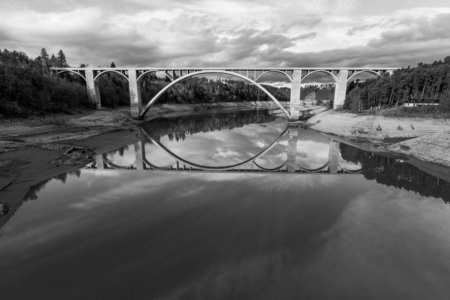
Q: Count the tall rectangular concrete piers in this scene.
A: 4